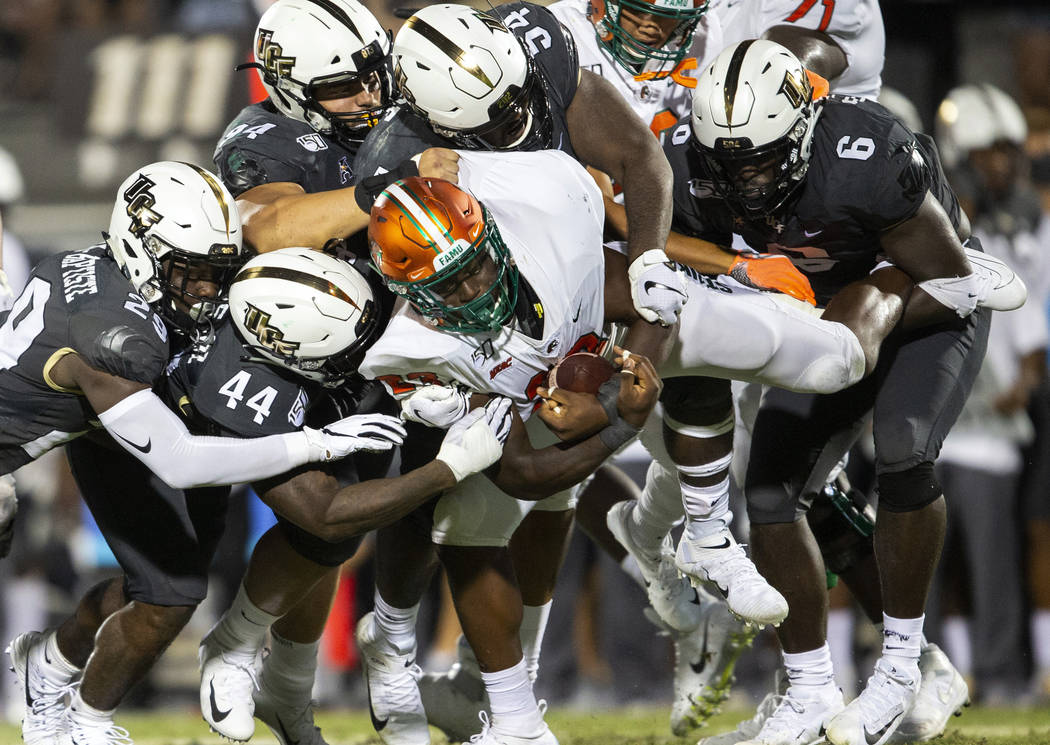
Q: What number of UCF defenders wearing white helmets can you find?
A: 5